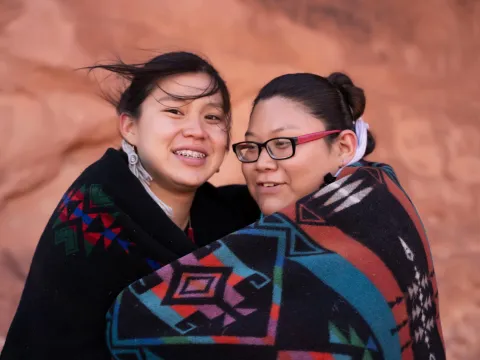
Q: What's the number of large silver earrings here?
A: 1